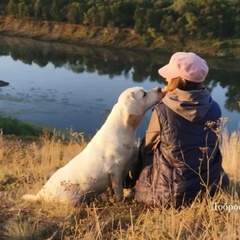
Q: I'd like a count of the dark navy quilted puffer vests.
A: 1